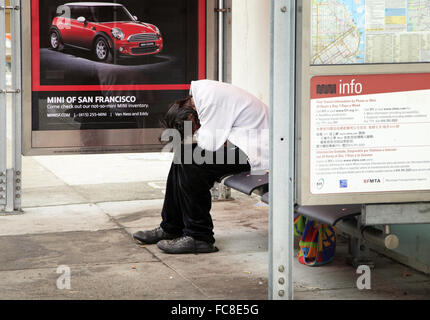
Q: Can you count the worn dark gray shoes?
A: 2